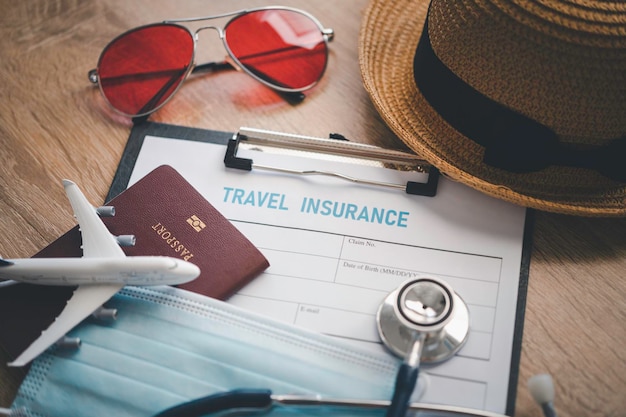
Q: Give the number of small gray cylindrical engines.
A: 4